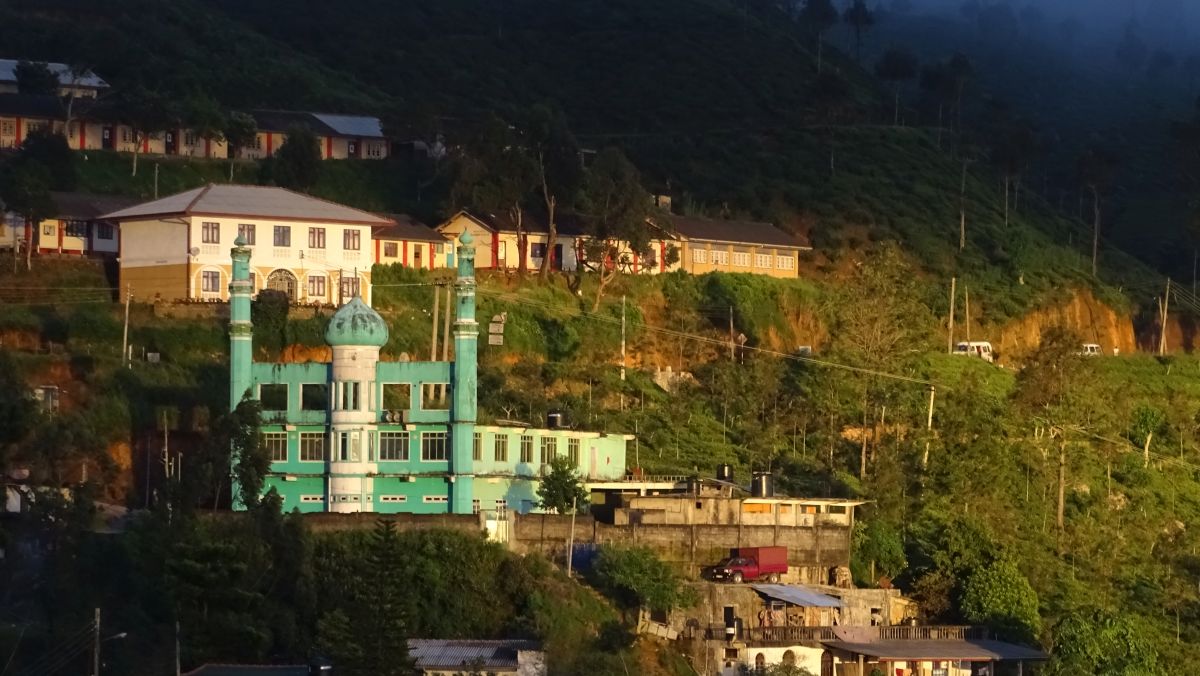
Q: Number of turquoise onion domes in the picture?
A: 3